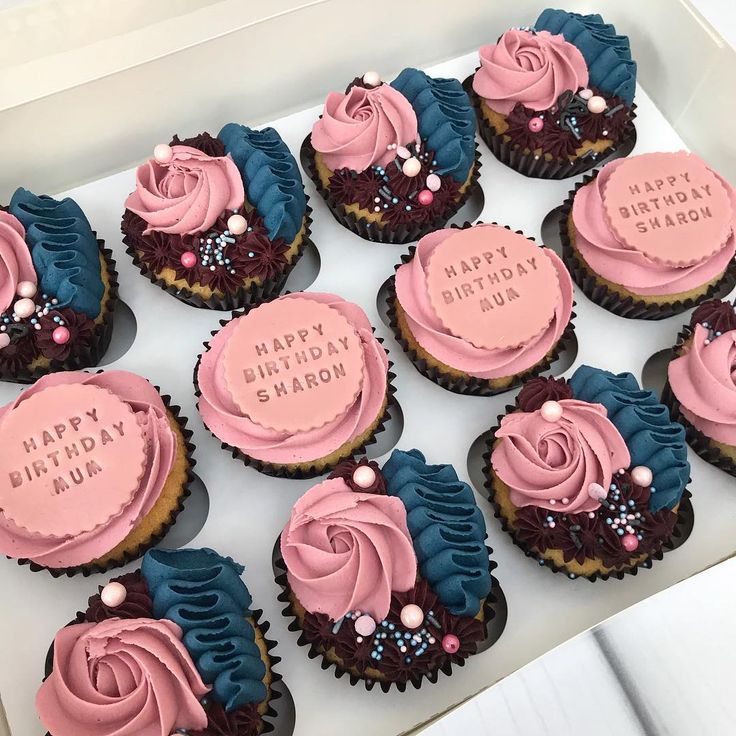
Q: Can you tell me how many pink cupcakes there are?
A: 4